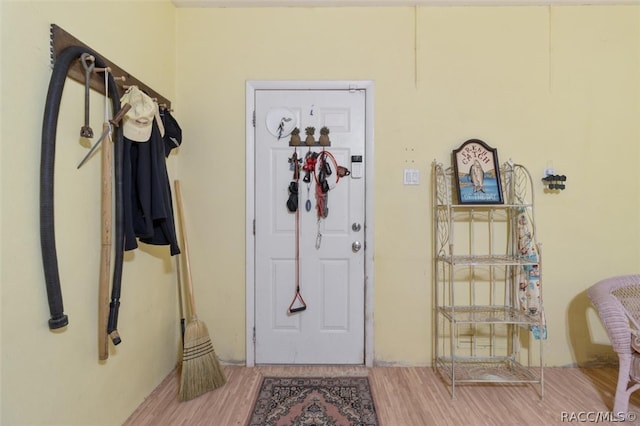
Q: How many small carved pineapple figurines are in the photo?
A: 3